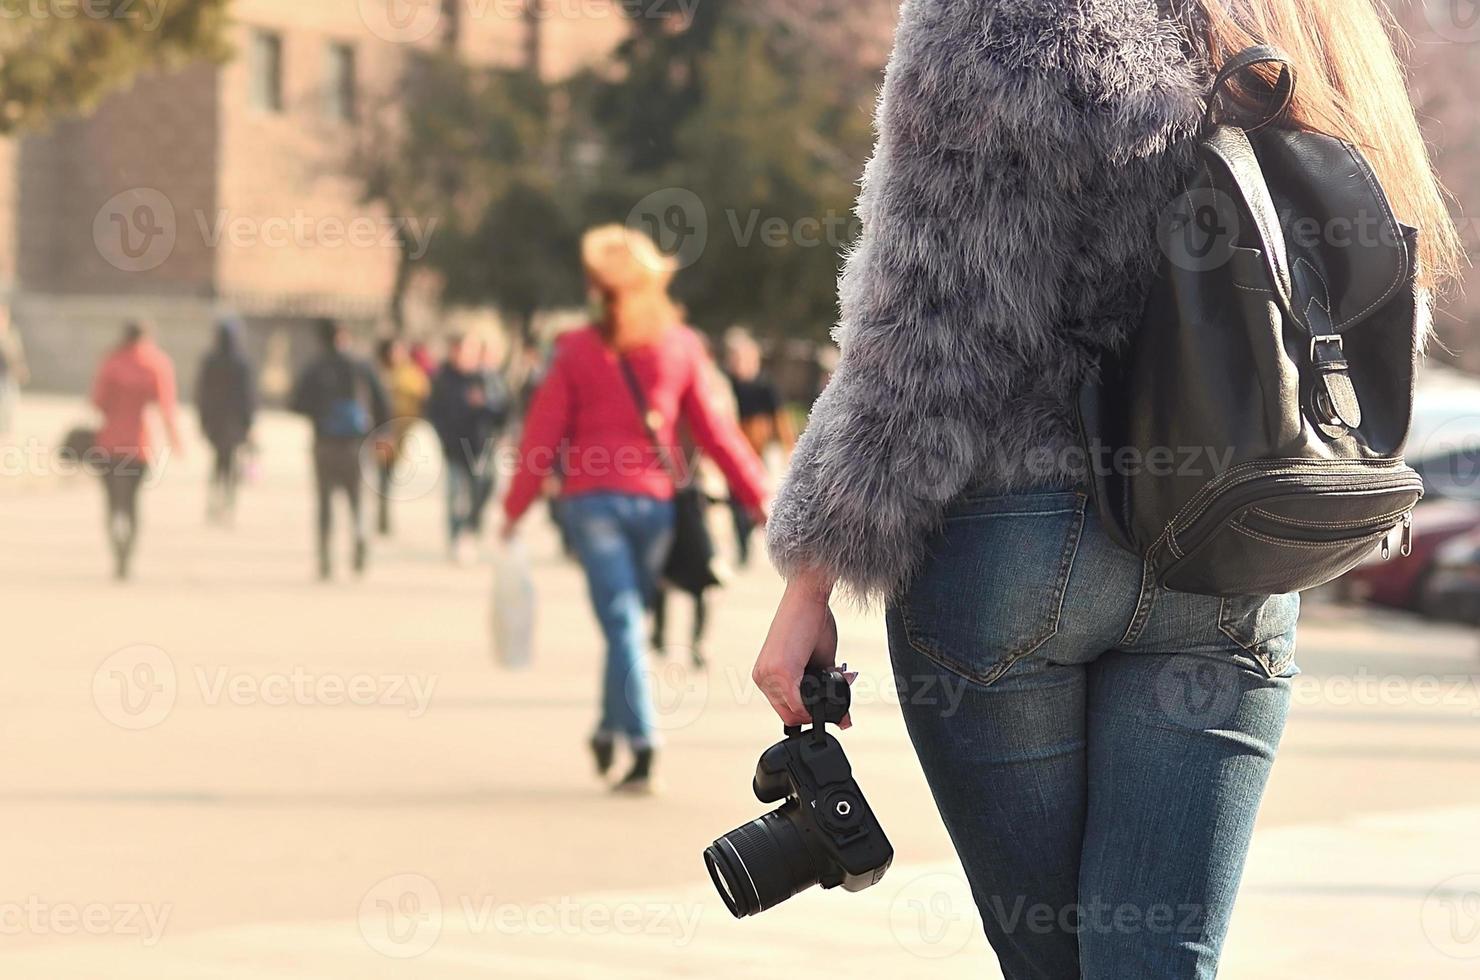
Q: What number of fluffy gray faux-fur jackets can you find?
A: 1